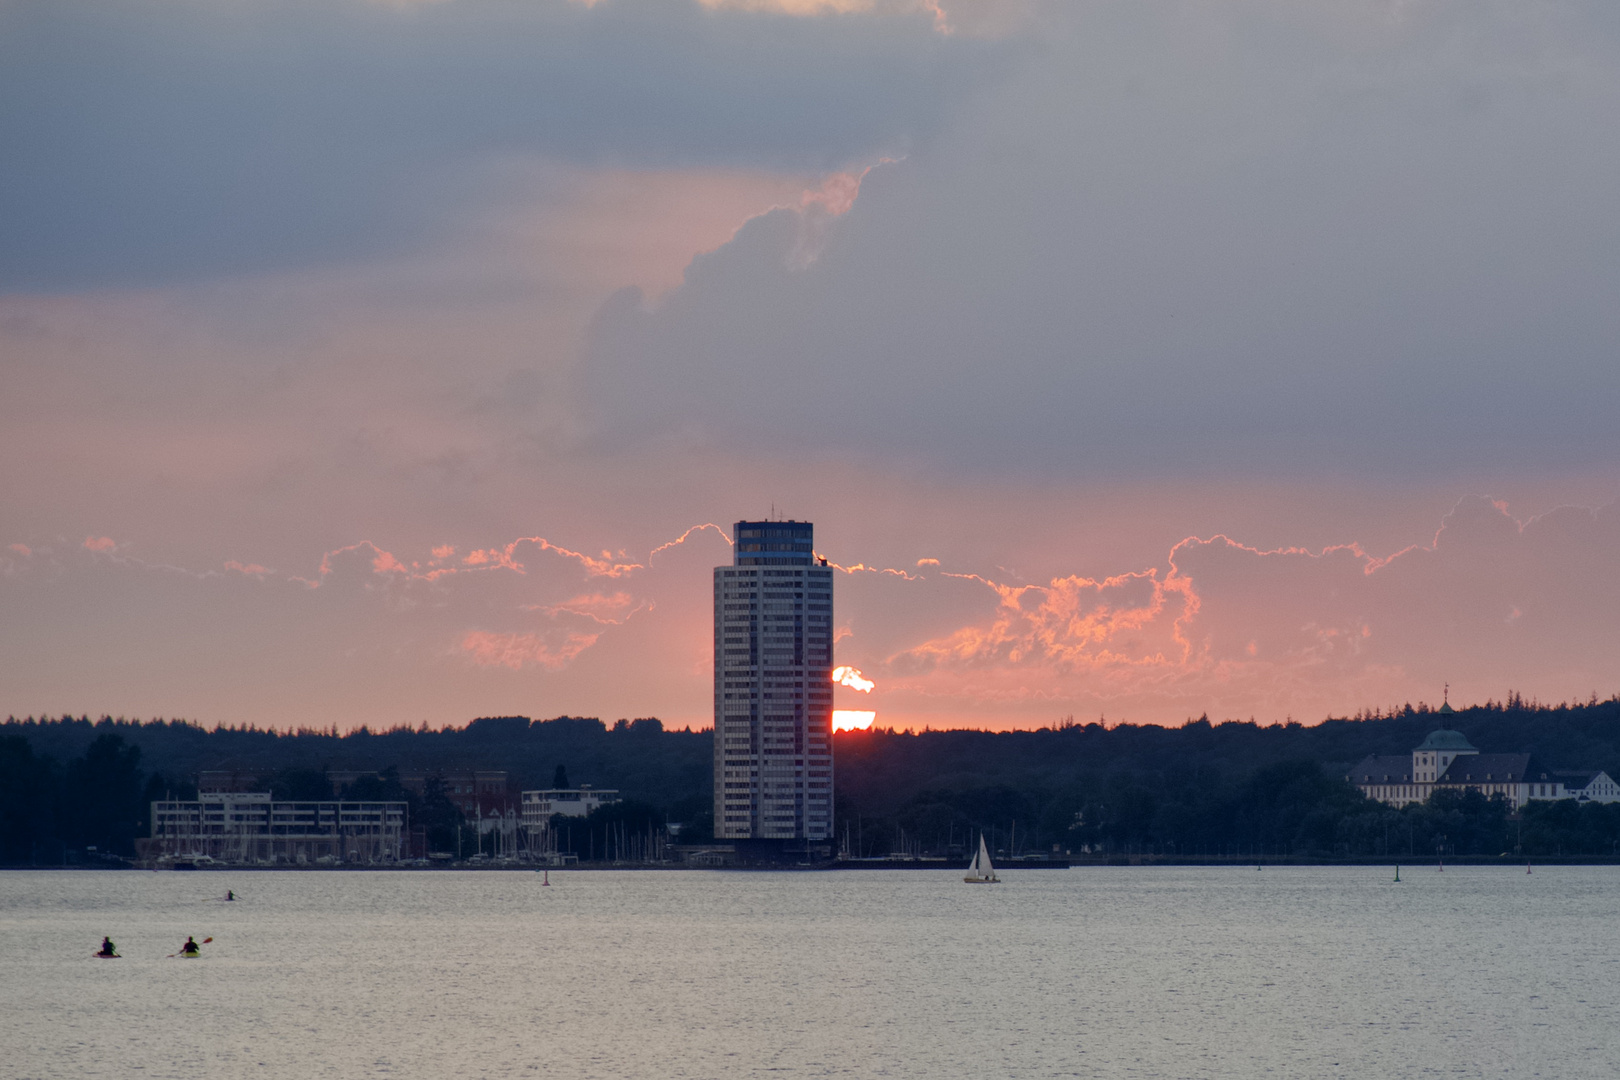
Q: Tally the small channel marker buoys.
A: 5